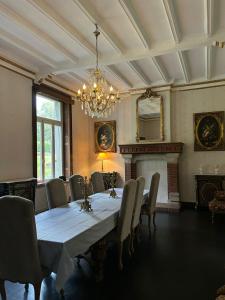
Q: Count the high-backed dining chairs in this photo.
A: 7